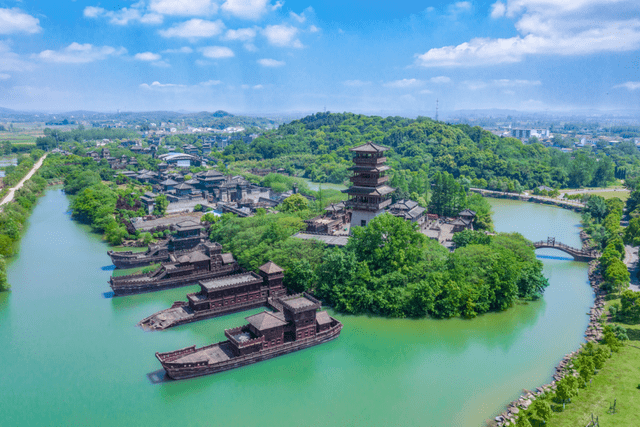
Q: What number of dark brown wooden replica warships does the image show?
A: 4